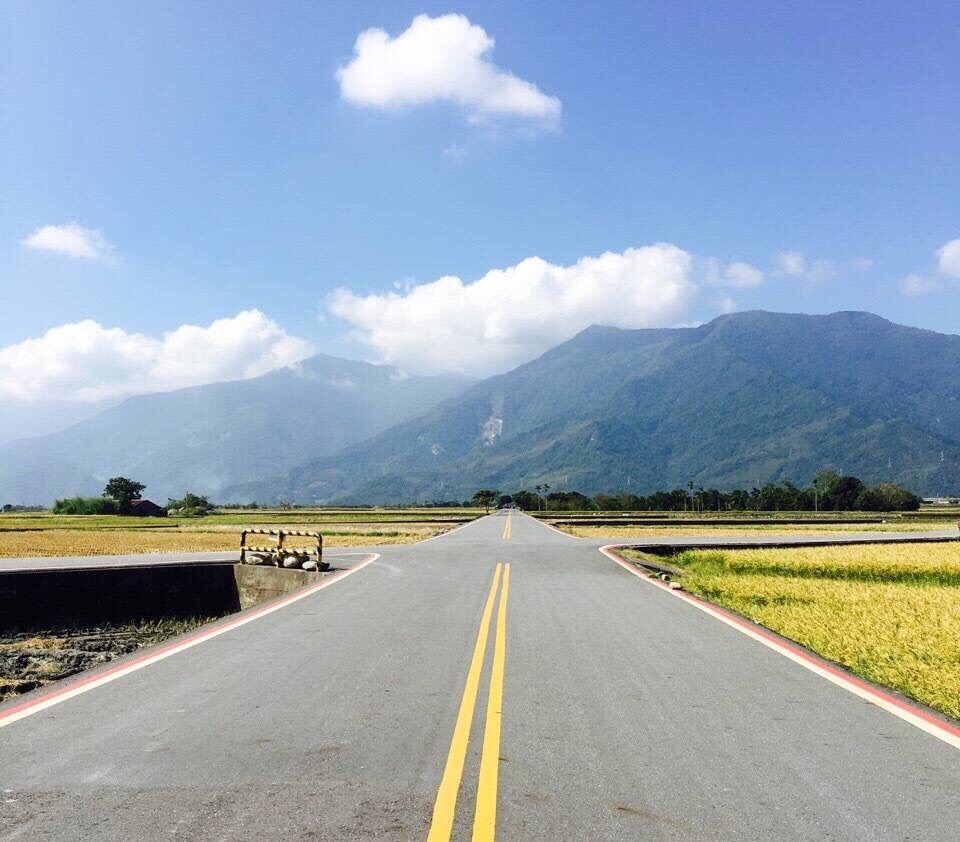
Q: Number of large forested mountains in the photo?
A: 2